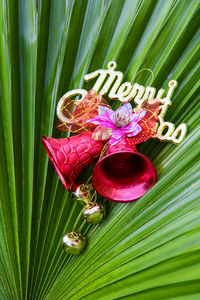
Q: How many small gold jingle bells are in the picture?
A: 3